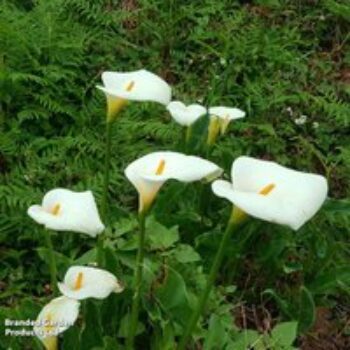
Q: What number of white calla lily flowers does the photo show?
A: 8